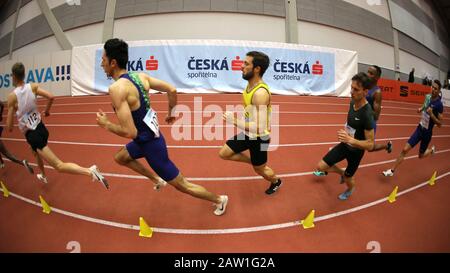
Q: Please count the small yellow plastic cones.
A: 6